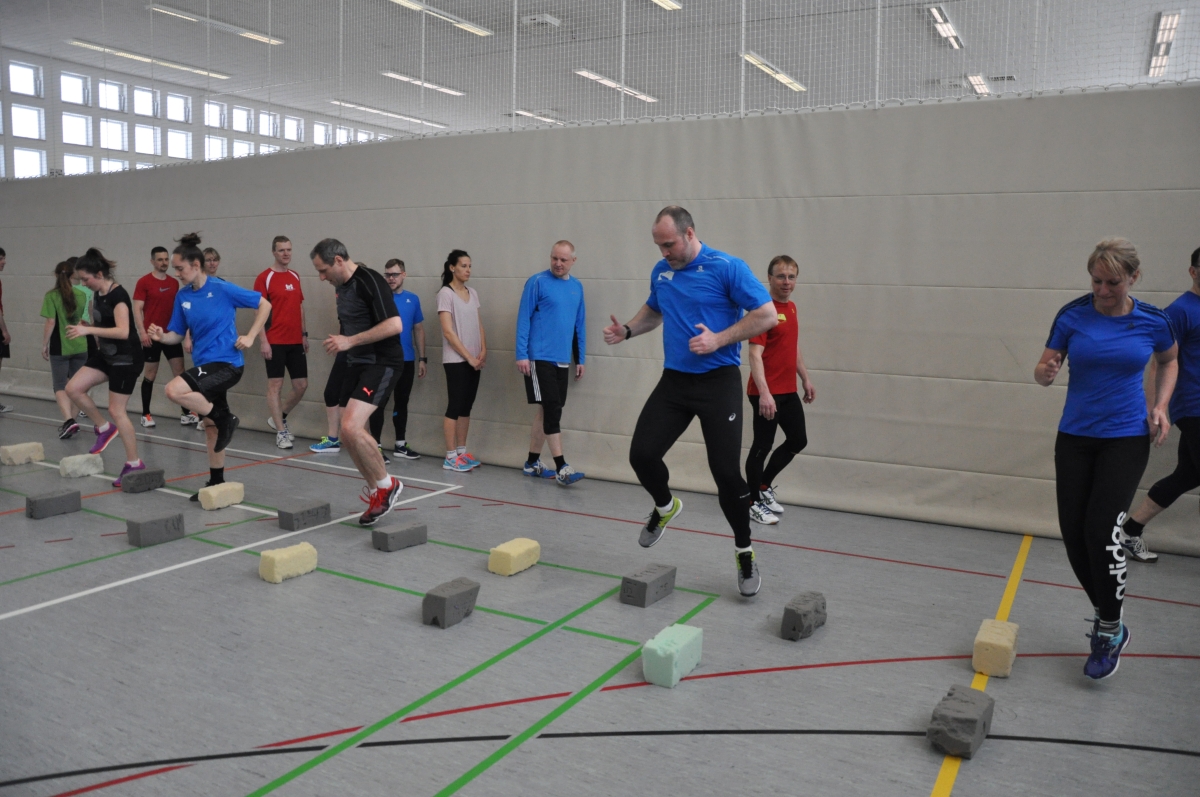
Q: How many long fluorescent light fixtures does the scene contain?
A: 12